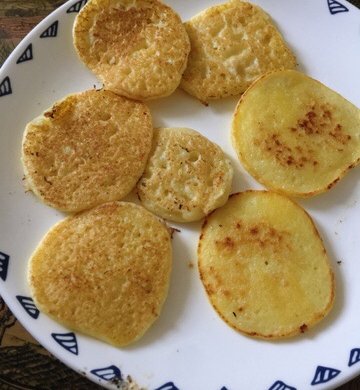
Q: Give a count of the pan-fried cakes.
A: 7